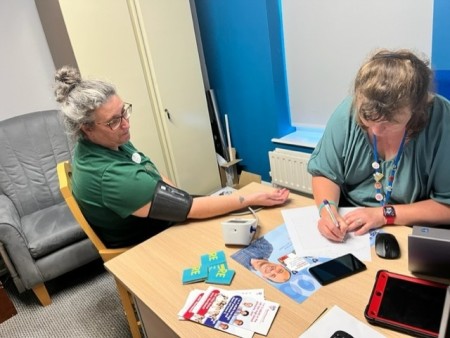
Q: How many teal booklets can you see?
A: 3